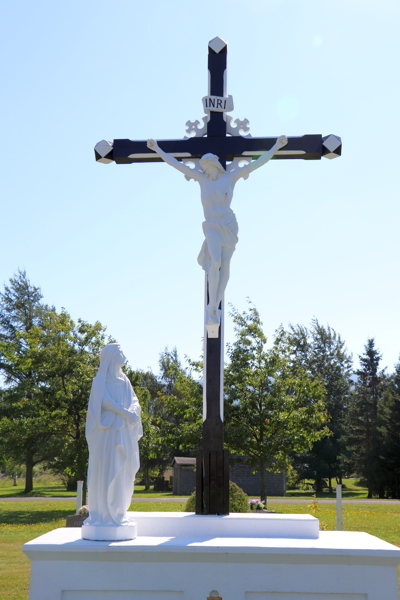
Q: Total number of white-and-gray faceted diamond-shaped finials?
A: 3